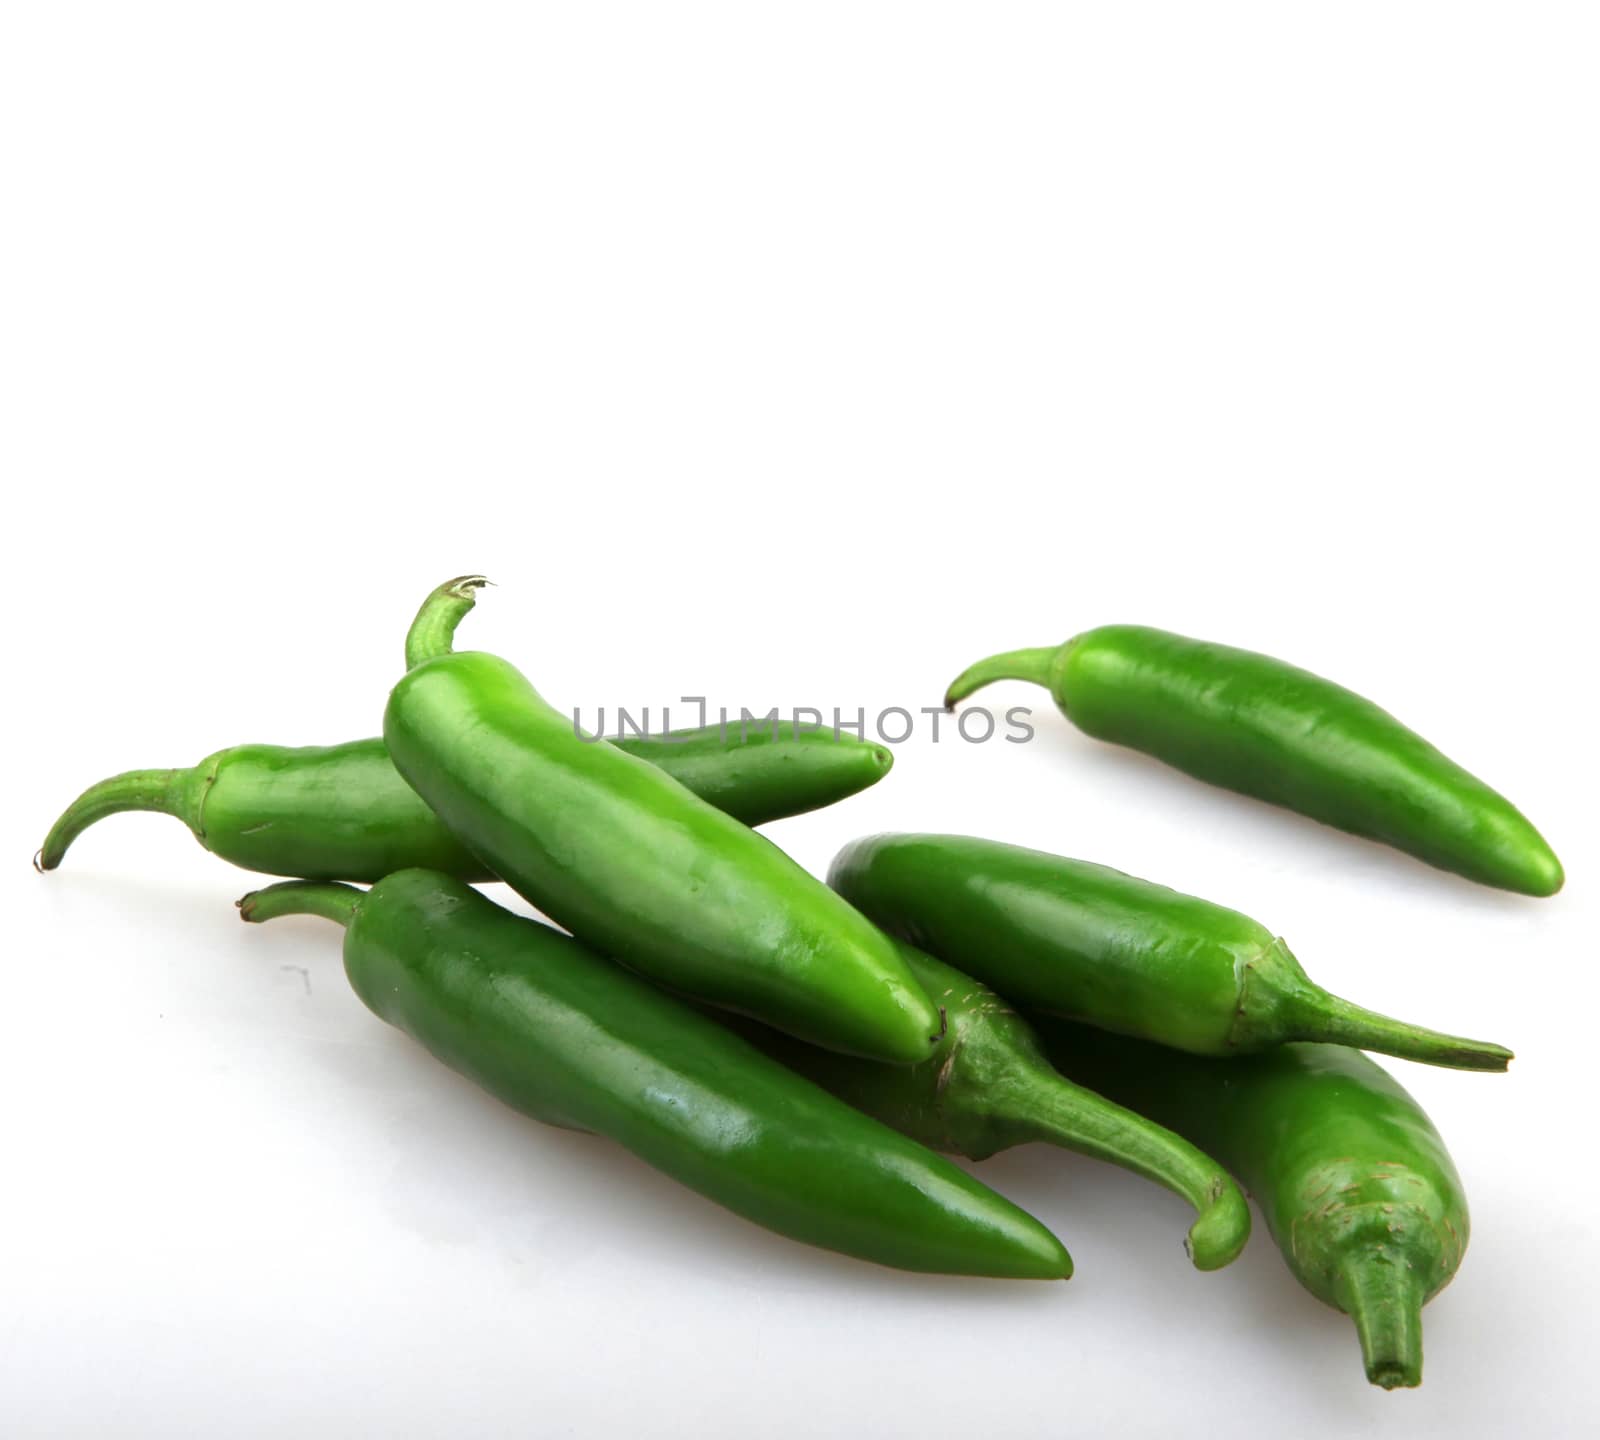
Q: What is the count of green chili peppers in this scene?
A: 7